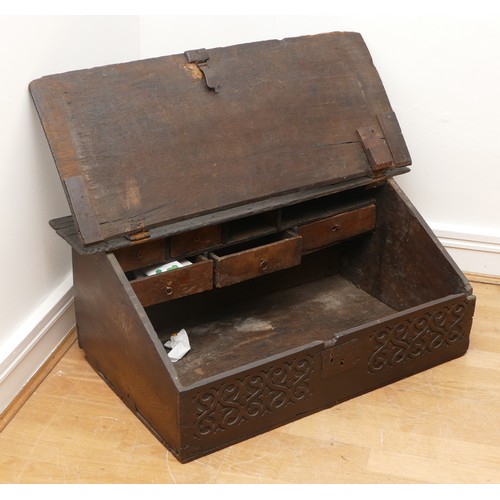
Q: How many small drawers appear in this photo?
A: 5